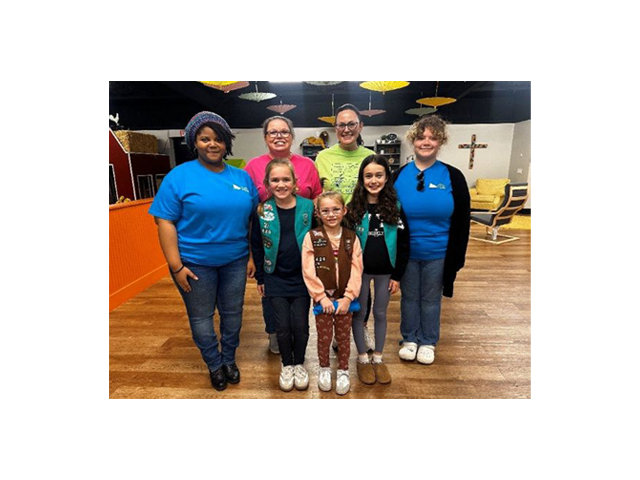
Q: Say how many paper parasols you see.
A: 10